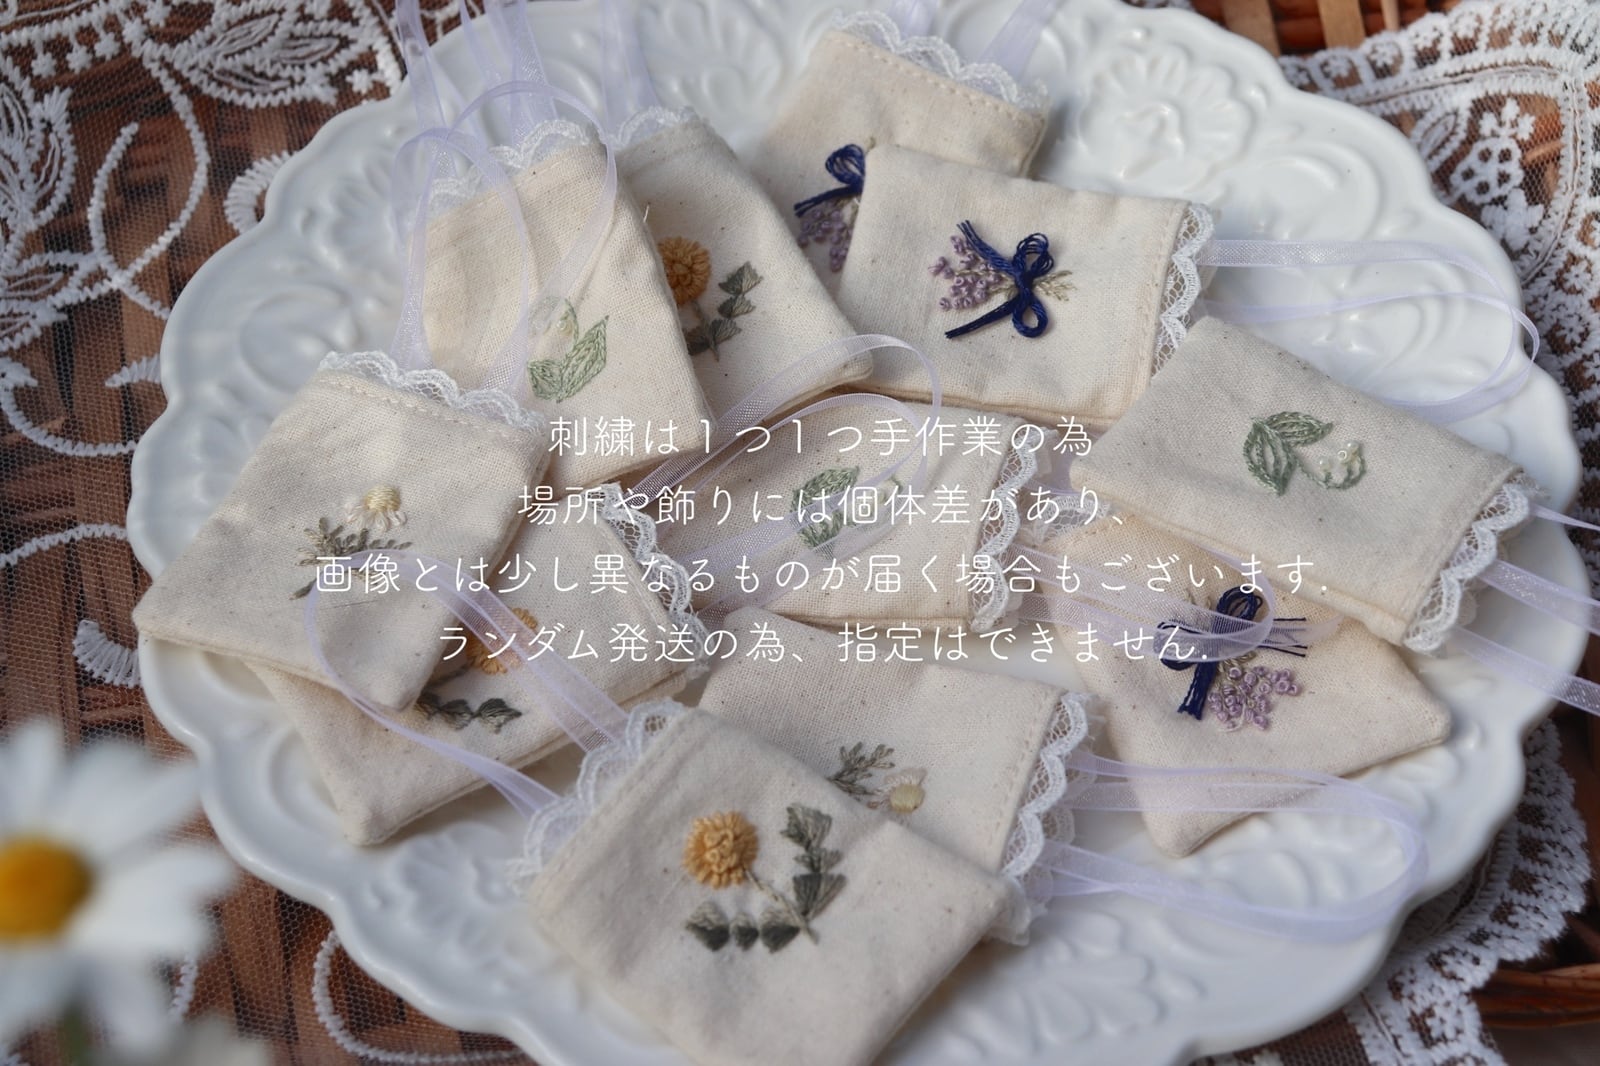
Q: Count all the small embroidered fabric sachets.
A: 11